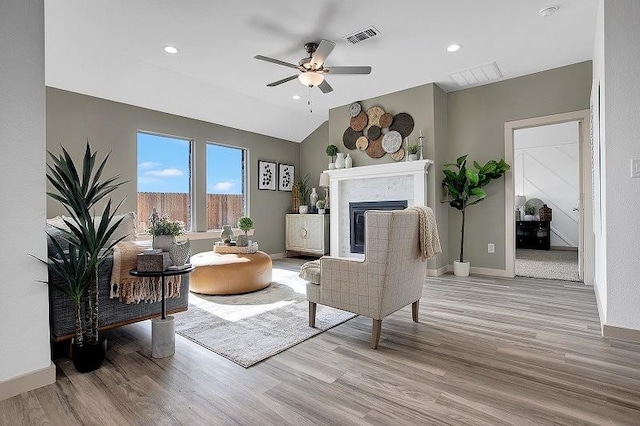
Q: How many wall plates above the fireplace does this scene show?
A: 11